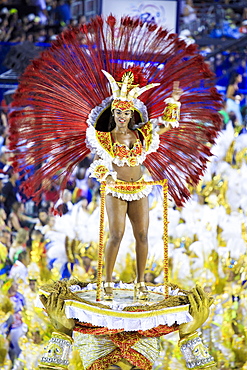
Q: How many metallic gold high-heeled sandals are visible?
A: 2